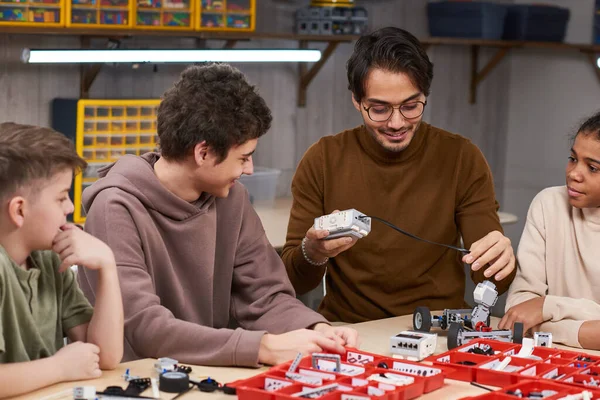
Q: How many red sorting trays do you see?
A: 3